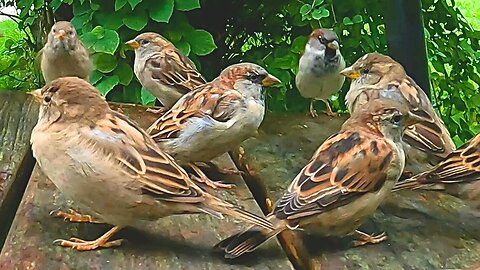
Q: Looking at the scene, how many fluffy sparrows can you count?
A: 8